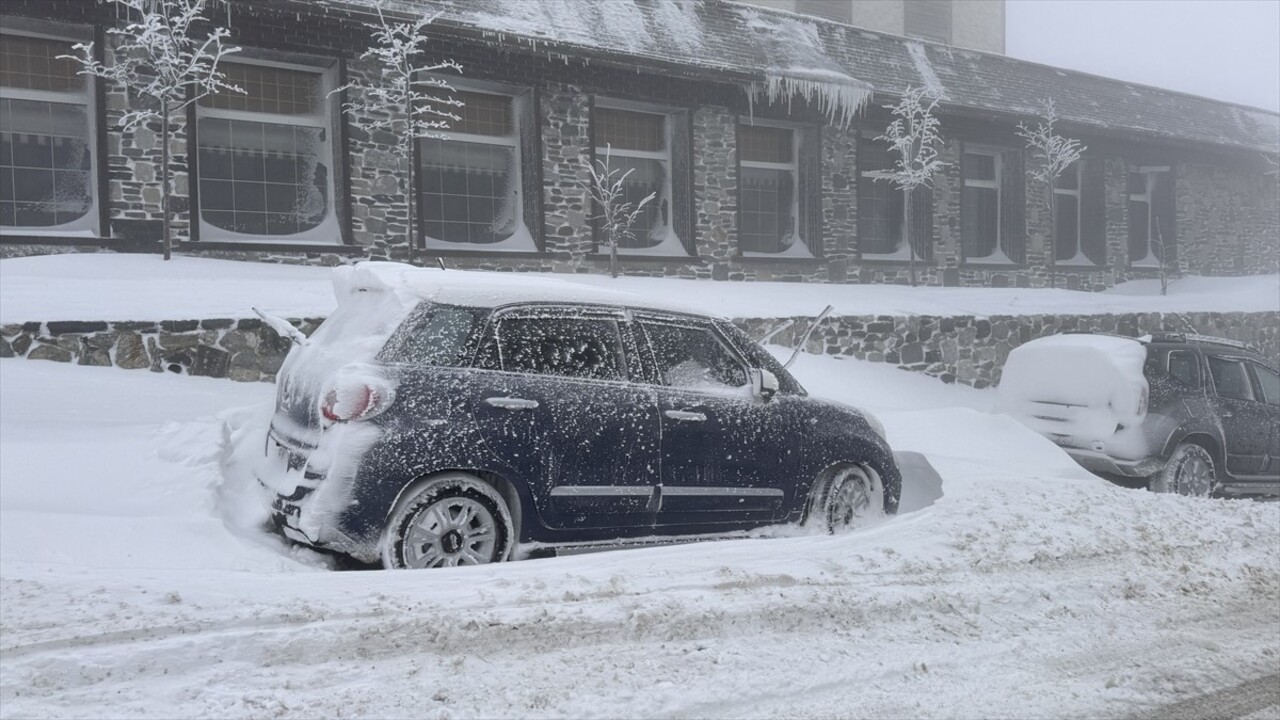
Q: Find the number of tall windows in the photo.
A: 9